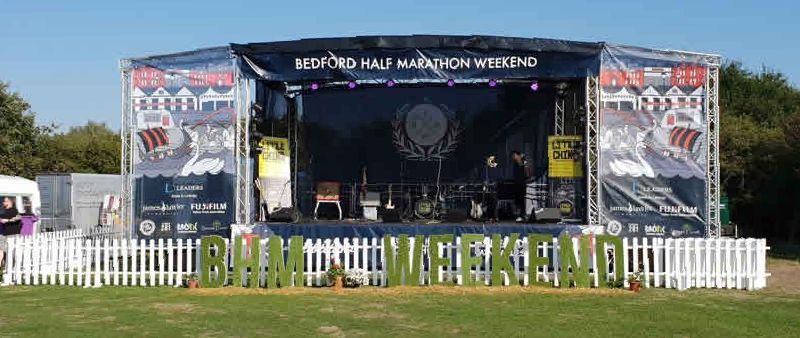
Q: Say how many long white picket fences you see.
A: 1